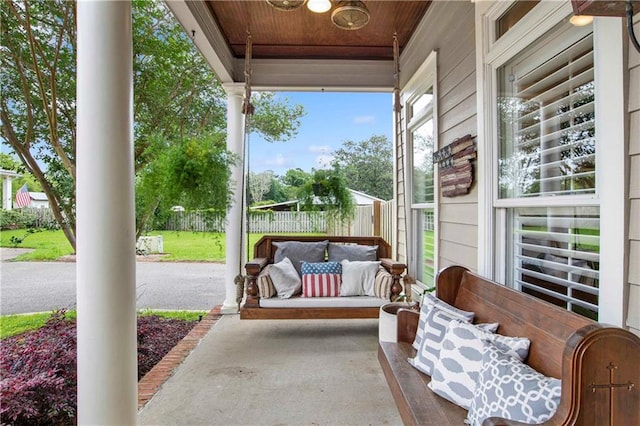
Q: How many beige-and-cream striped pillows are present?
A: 2